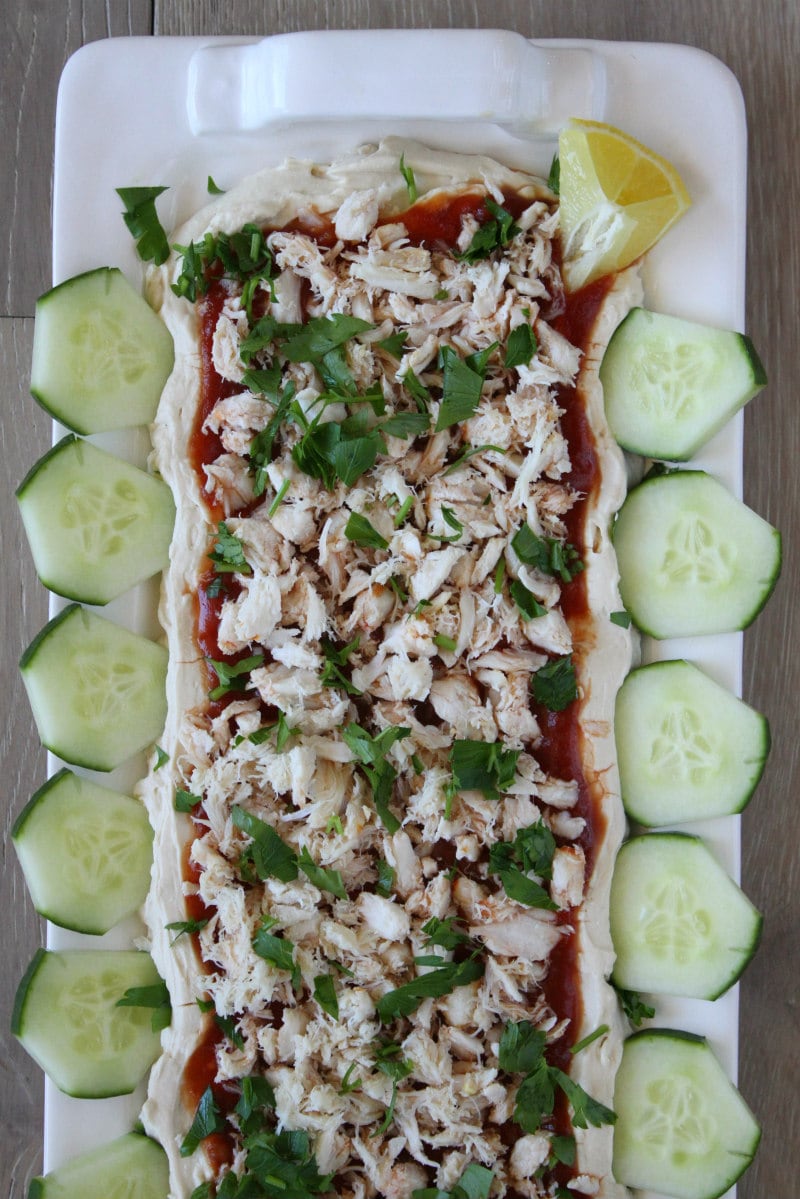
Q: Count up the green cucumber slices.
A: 11